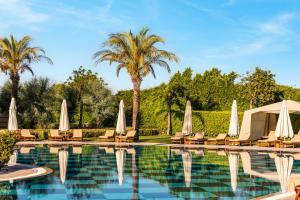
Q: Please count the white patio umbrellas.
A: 6